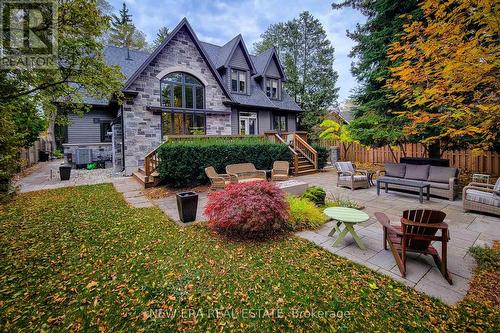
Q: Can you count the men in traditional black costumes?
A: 0